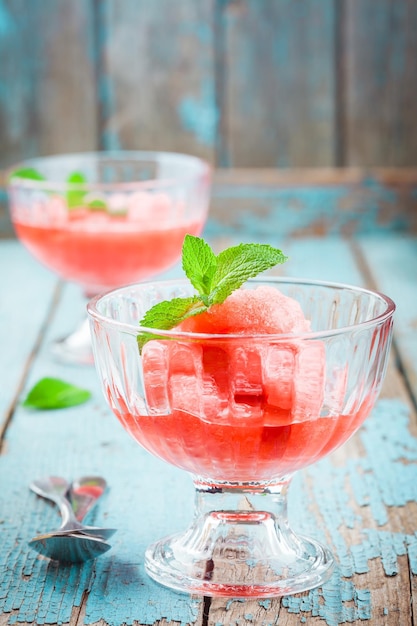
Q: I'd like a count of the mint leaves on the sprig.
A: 3